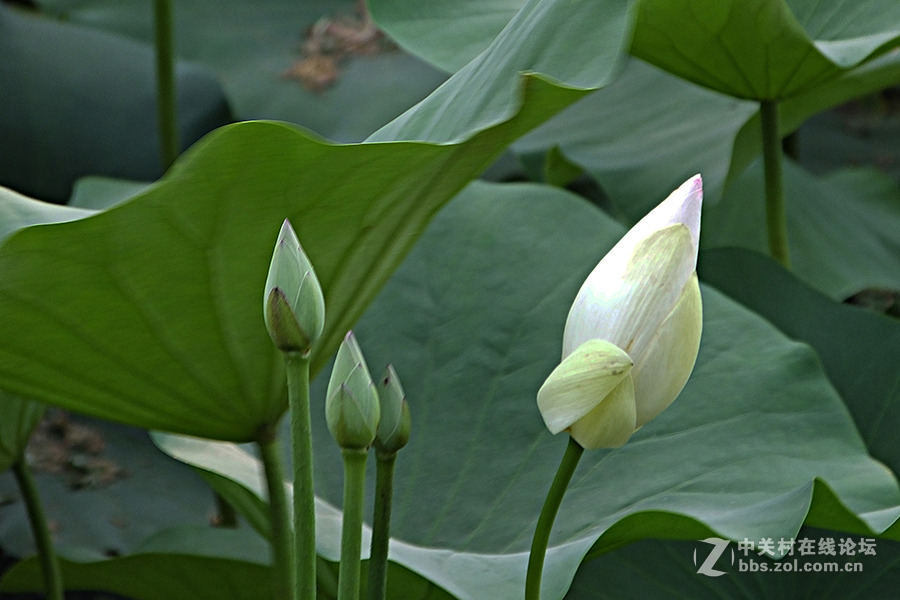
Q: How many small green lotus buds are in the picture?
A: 3